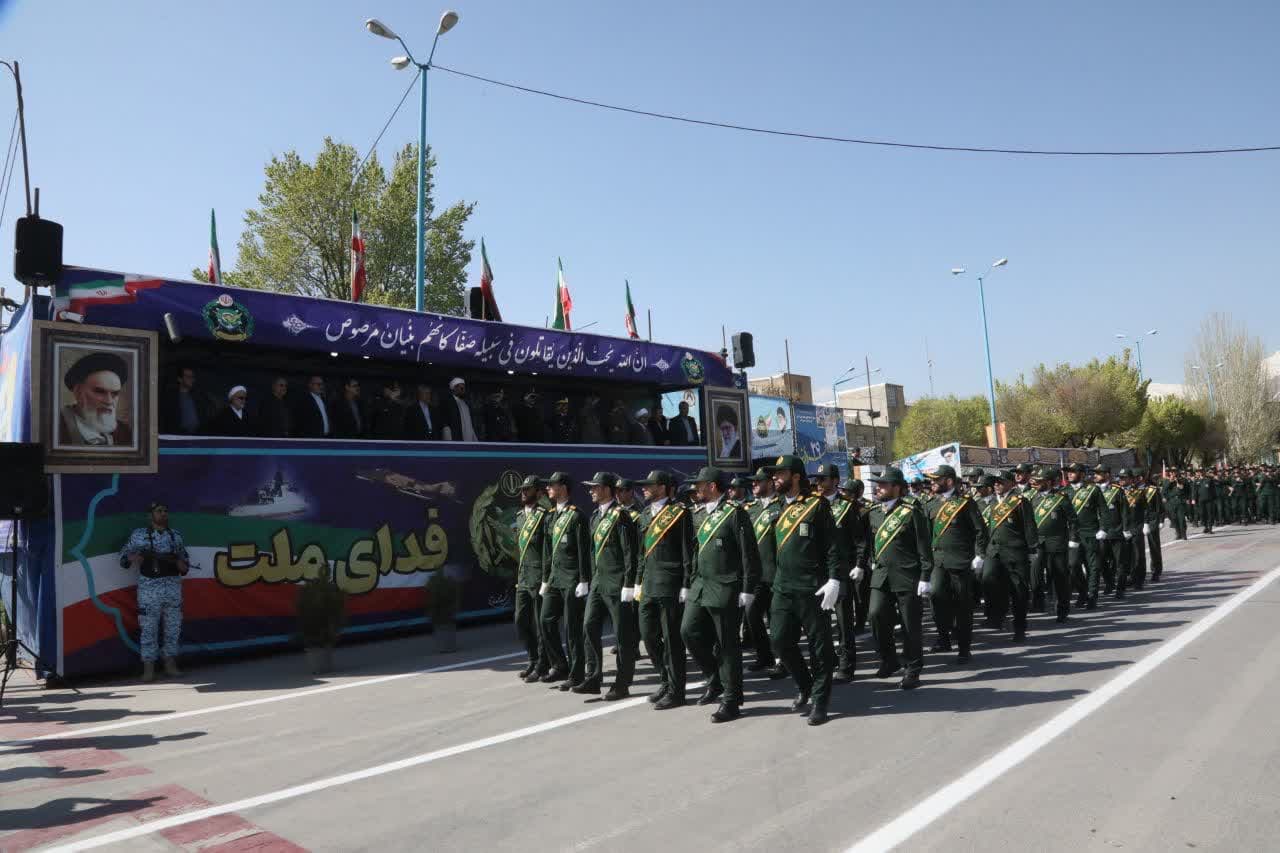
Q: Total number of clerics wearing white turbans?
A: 3